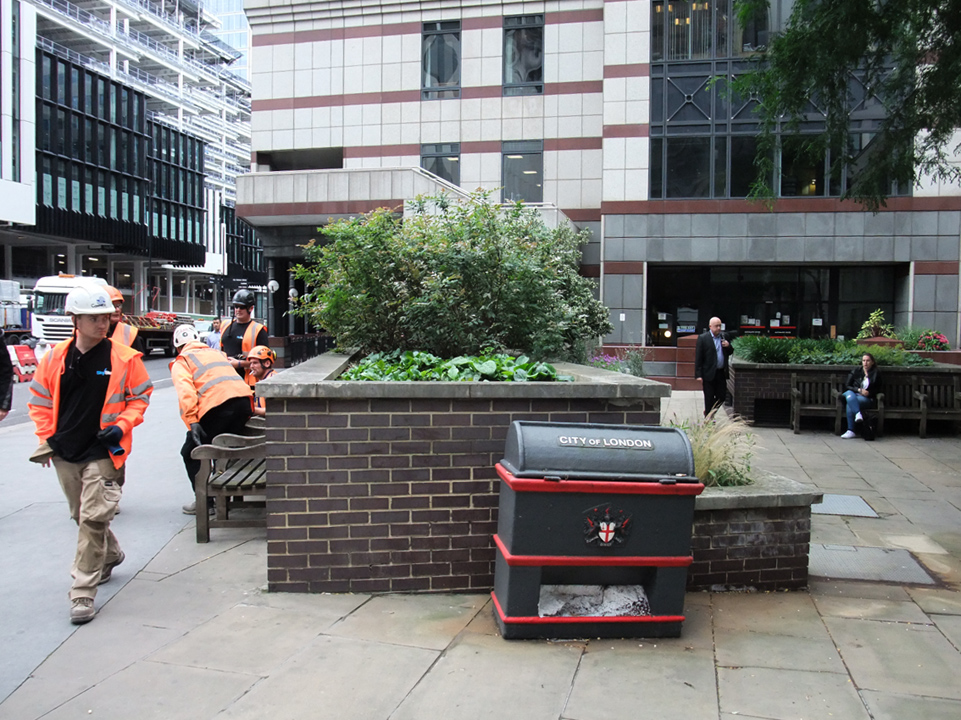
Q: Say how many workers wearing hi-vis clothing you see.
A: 5